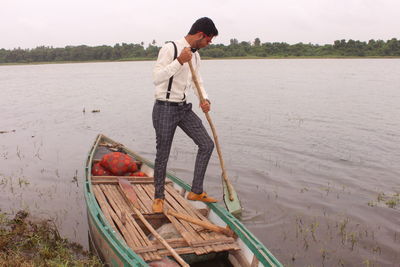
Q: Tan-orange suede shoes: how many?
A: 2